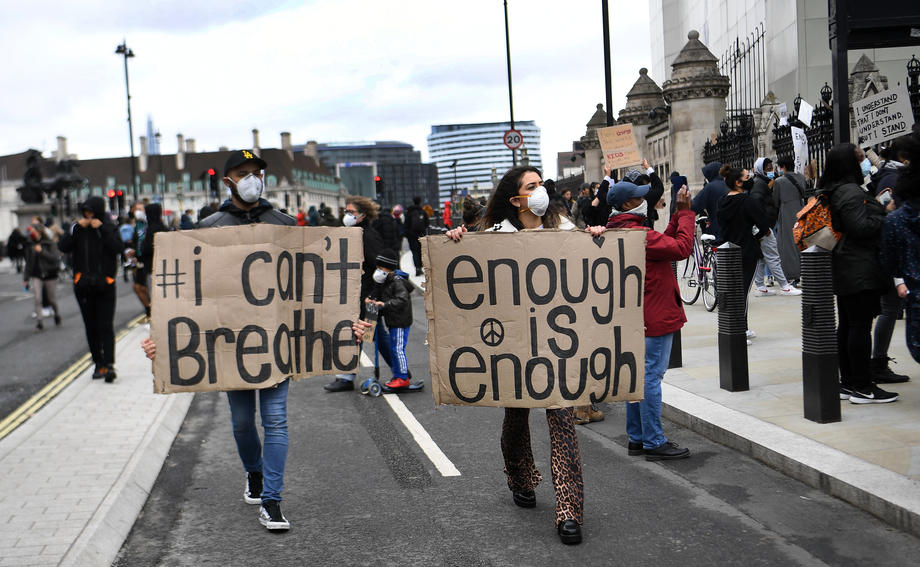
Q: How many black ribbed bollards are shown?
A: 3